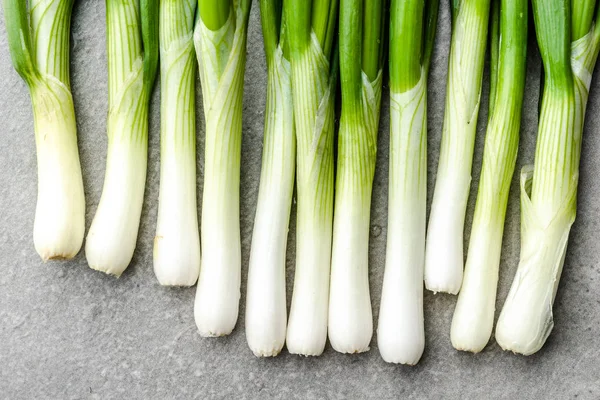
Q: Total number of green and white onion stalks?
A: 11